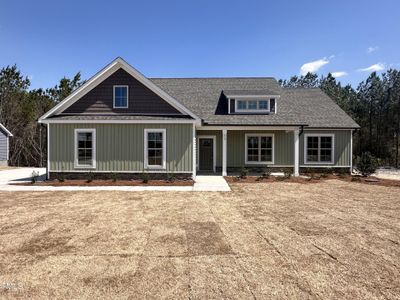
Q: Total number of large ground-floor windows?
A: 4